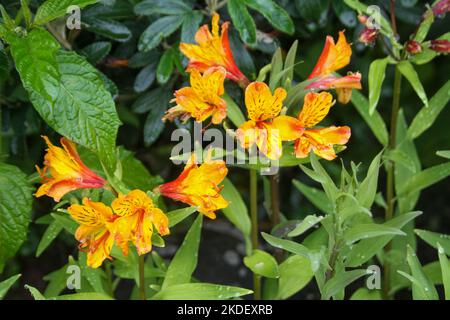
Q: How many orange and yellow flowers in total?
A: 9